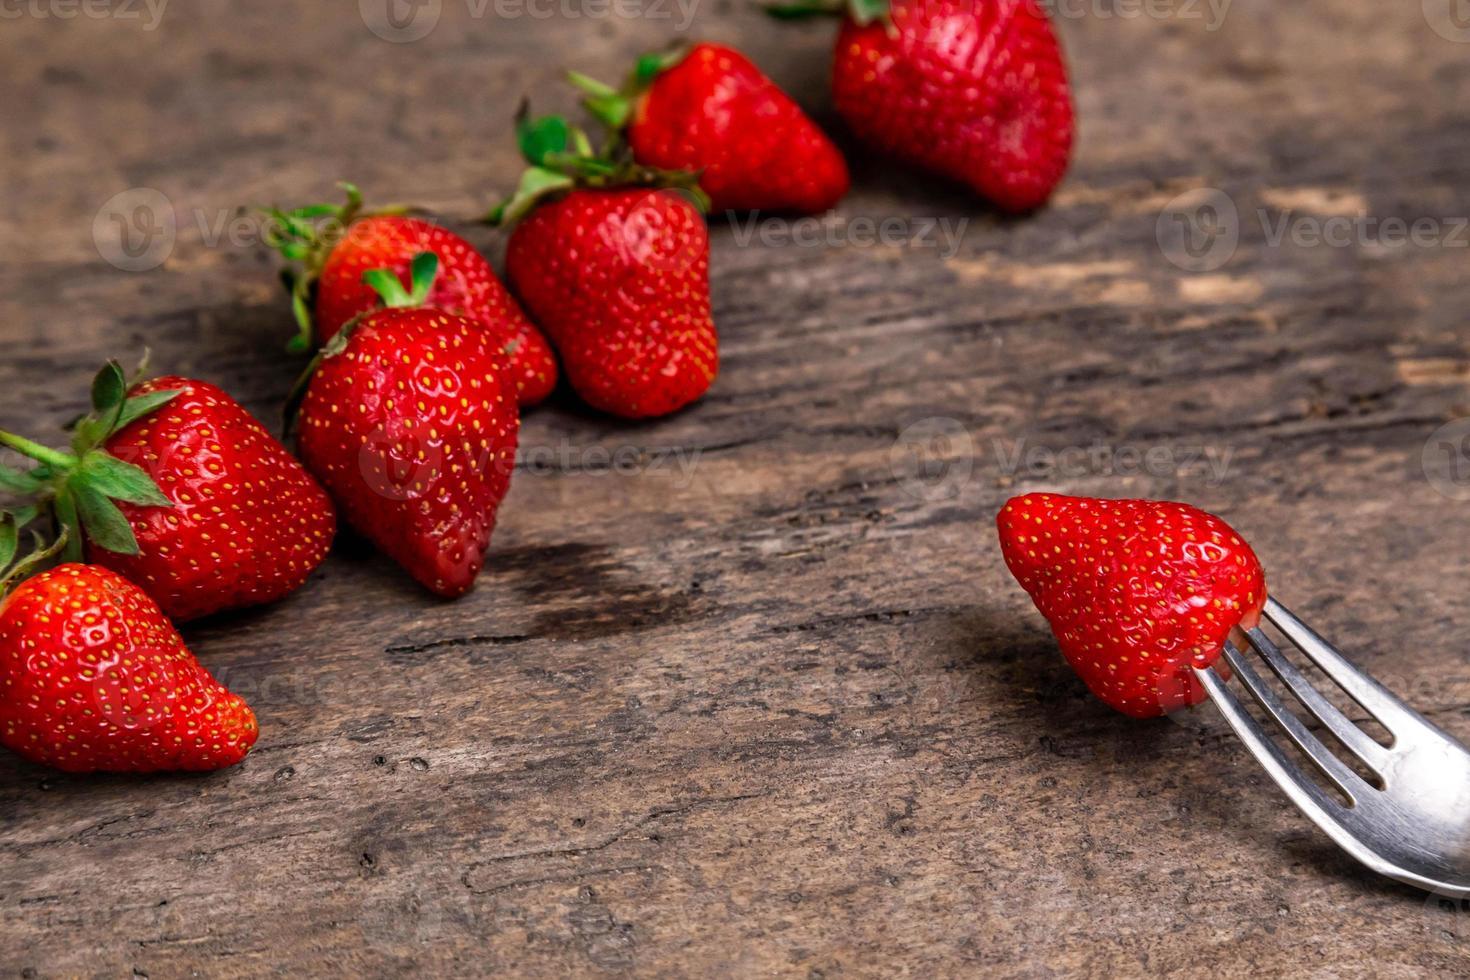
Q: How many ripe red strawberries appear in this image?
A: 8